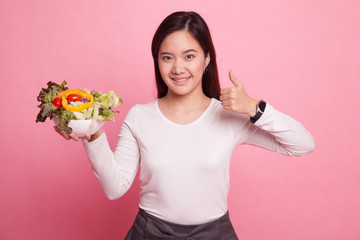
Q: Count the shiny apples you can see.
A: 0